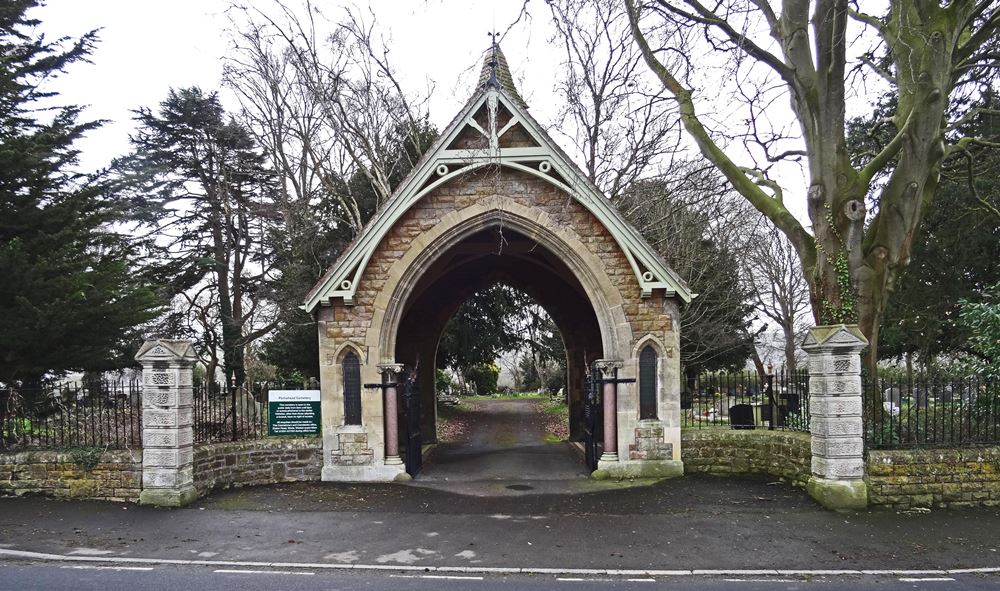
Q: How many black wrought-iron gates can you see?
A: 2